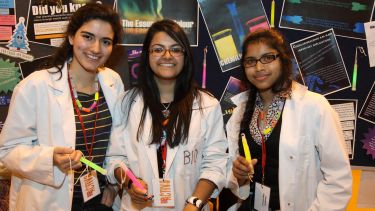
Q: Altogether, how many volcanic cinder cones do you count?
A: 0